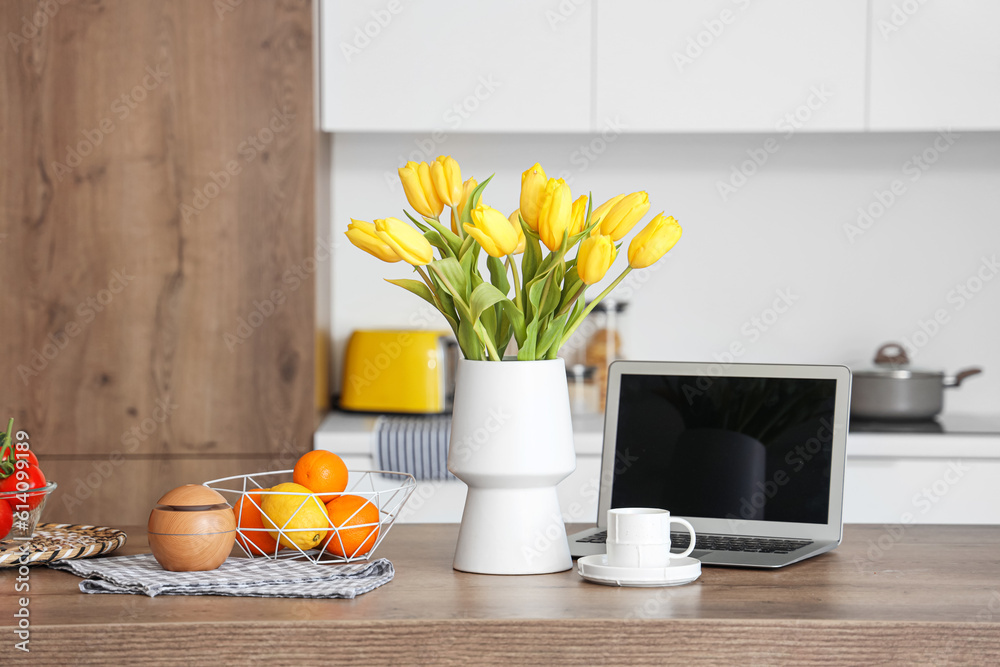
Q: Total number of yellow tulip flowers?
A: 14